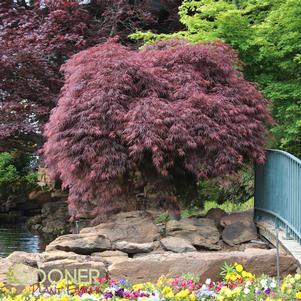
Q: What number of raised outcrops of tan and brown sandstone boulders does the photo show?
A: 1